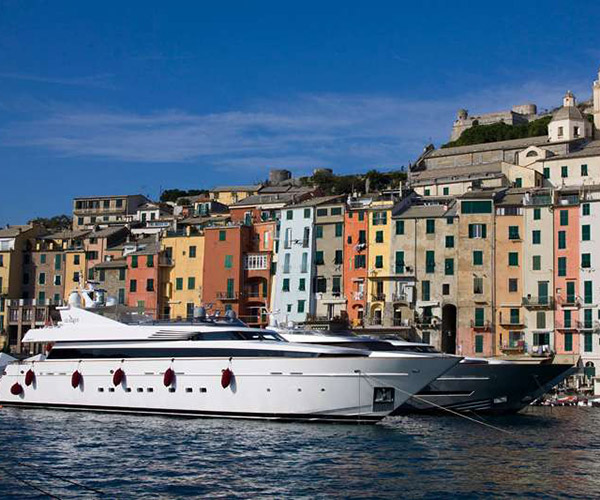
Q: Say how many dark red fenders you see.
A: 6